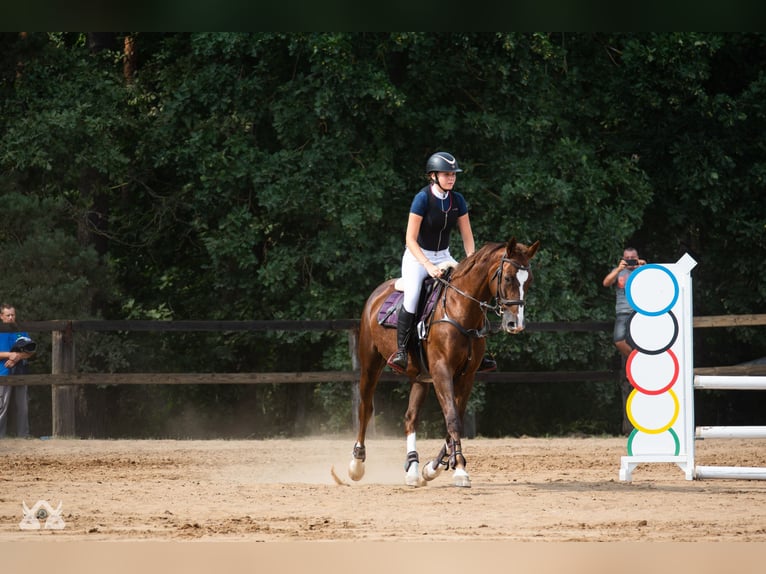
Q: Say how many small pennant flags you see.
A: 0